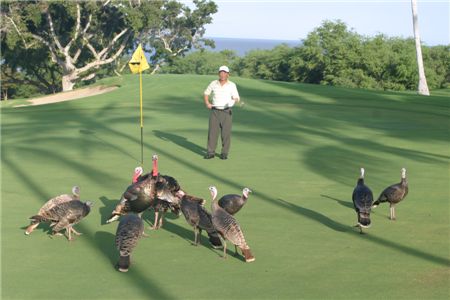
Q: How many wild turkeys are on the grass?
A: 10